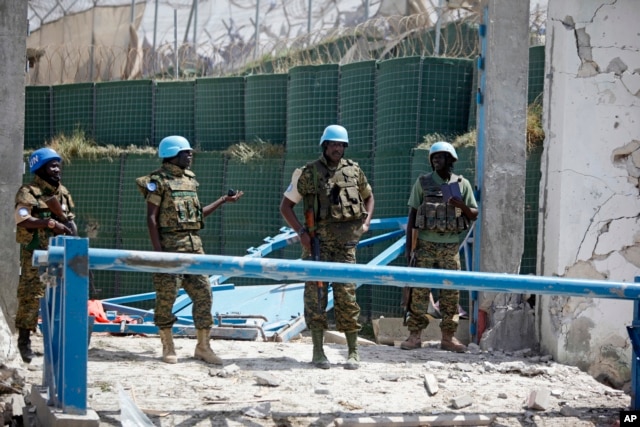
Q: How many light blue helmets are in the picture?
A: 3